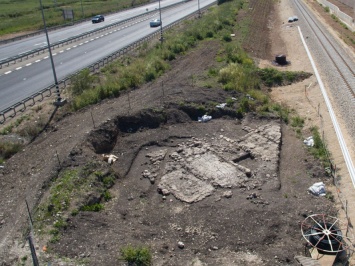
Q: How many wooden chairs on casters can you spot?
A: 0